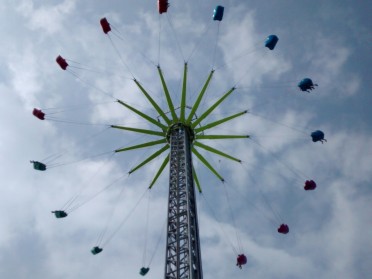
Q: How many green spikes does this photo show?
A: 15